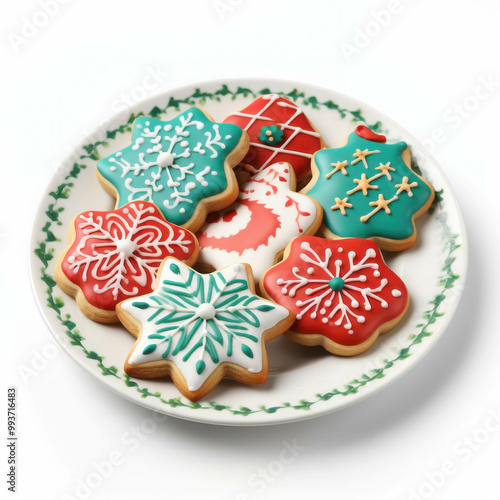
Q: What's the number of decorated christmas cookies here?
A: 7